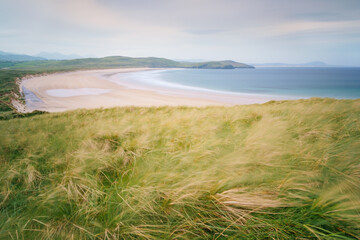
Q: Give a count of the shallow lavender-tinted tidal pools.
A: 1